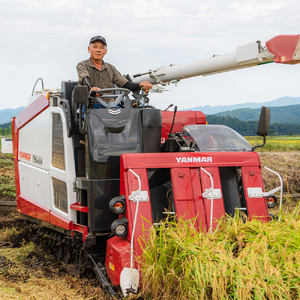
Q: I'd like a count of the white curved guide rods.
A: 3